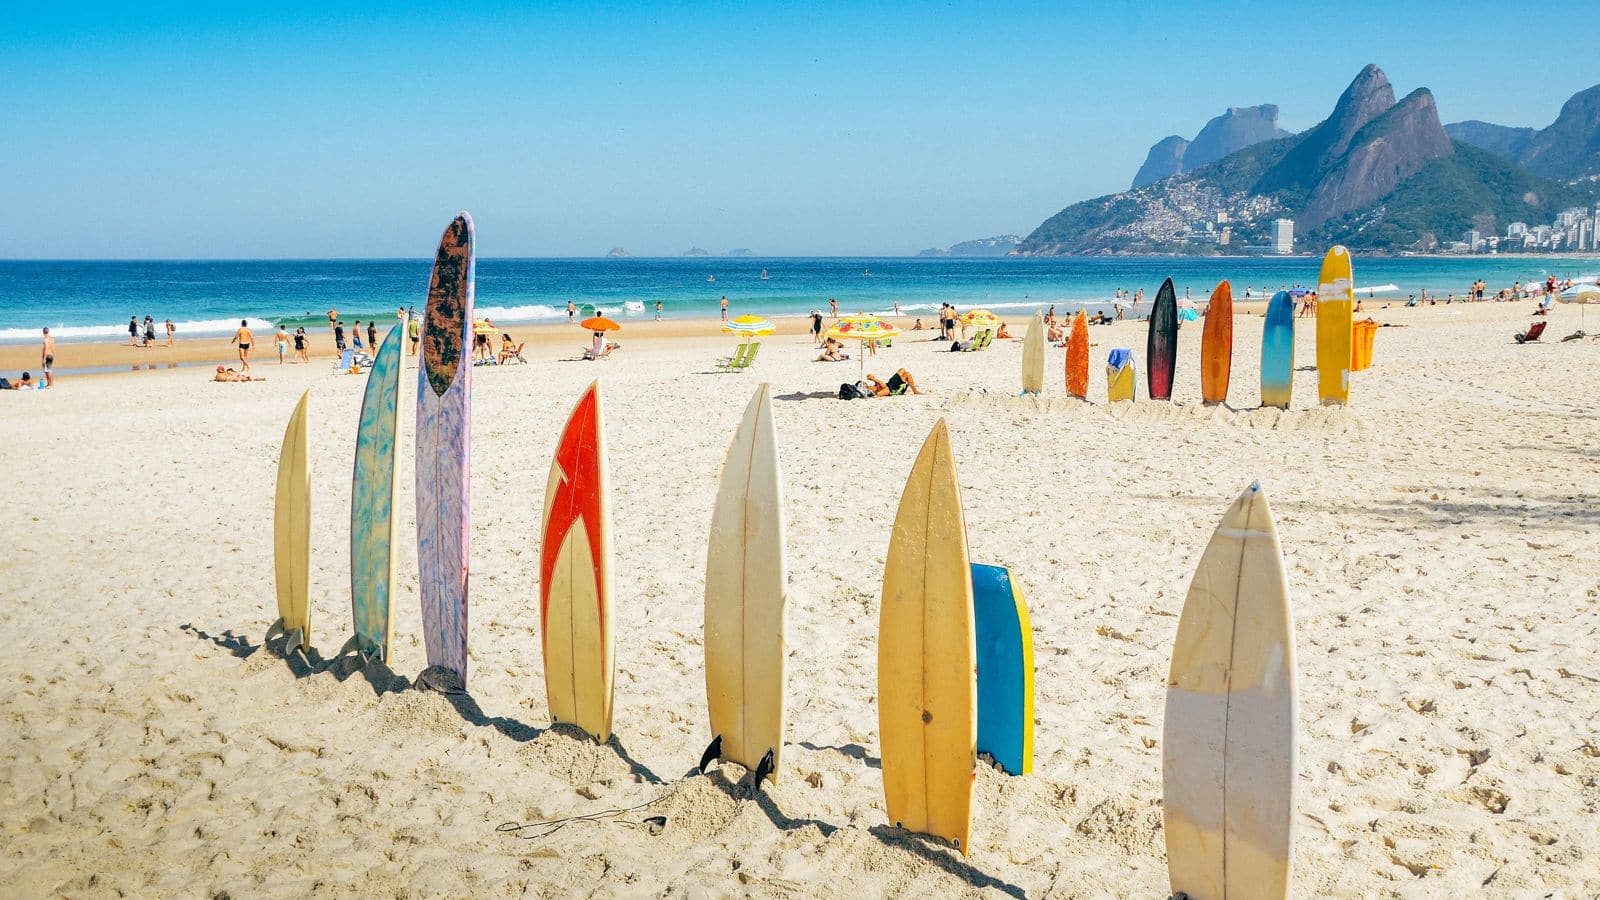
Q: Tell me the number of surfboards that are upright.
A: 15